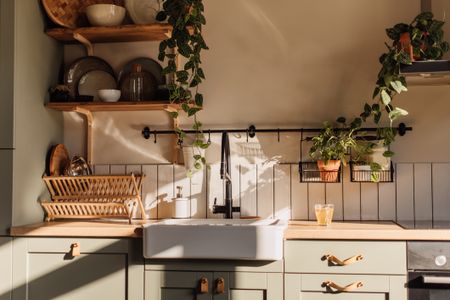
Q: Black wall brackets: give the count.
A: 3